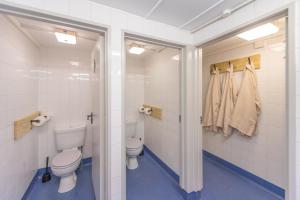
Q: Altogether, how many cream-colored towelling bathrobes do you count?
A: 3